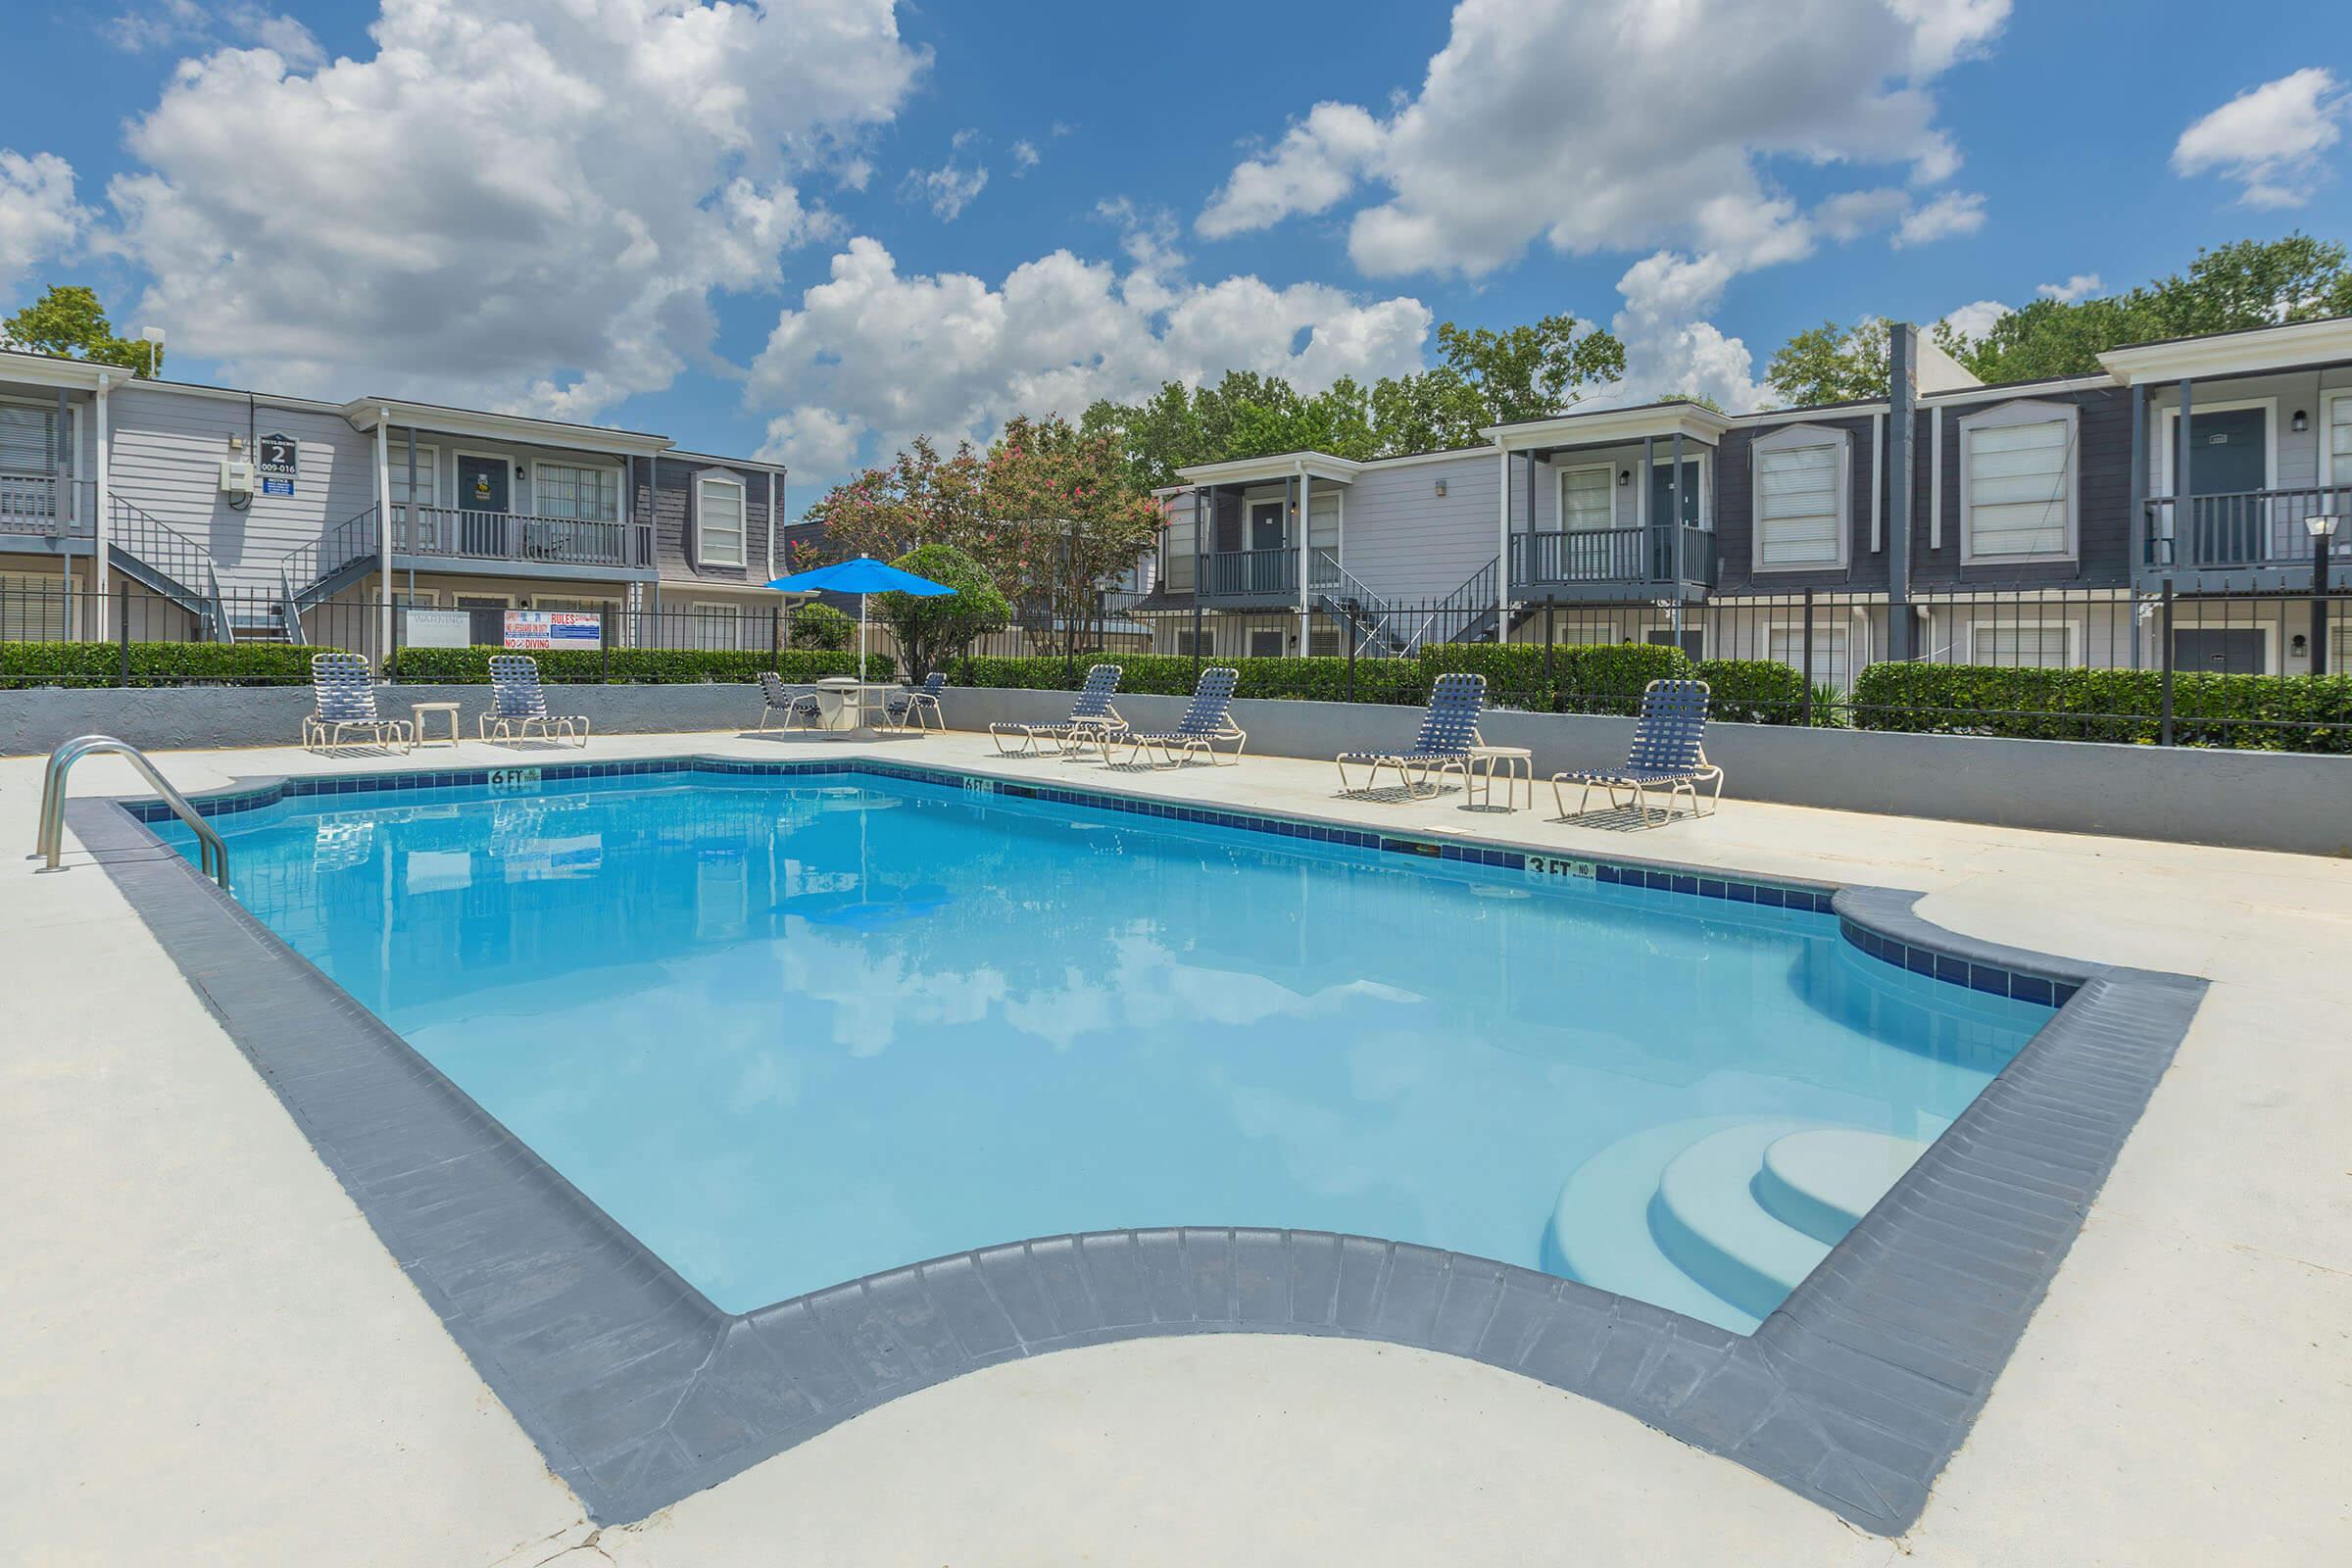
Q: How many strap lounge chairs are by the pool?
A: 6